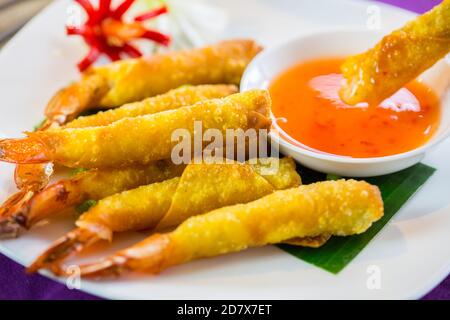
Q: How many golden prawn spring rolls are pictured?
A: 7